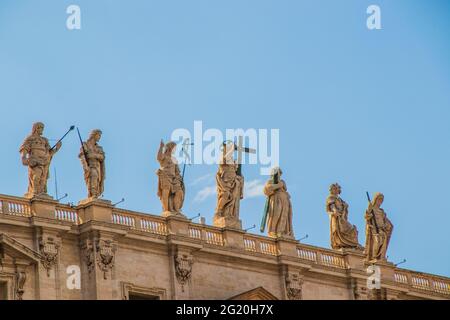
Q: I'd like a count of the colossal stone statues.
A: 7